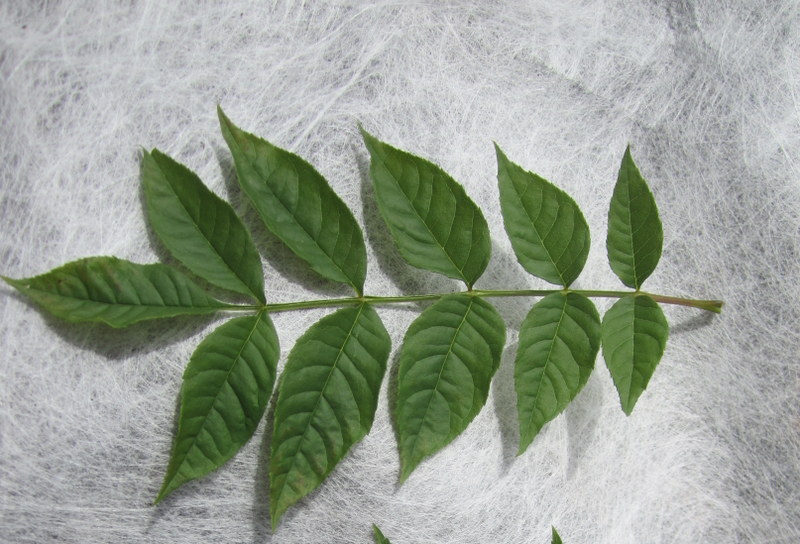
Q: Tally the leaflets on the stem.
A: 11